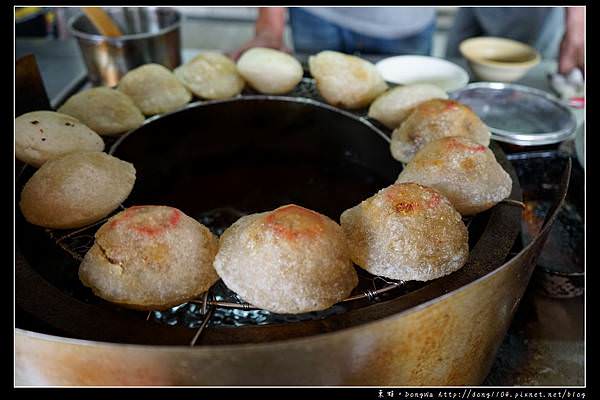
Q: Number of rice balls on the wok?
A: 13